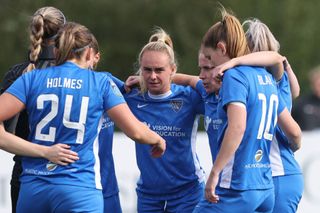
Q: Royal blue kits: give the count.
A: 6